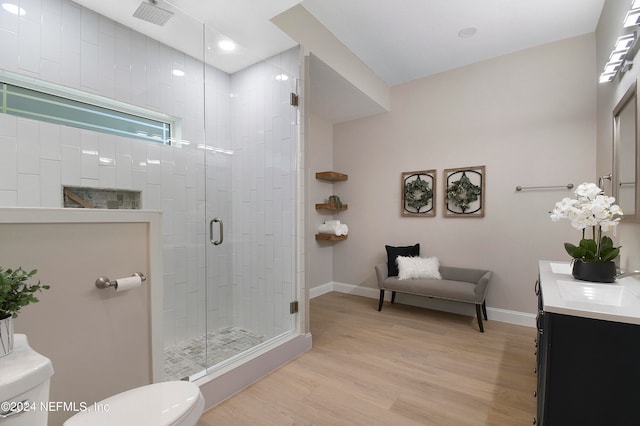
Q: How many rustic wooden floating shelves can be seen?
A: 3